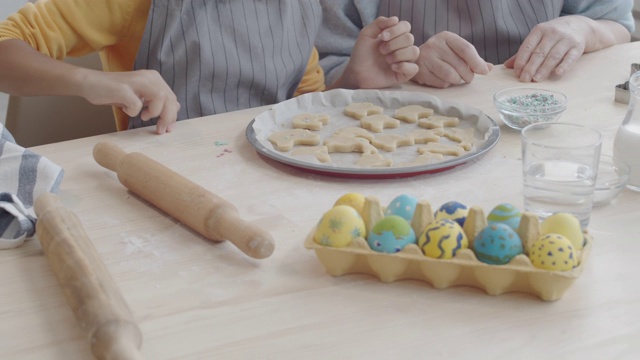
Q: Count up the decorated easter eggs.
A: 10